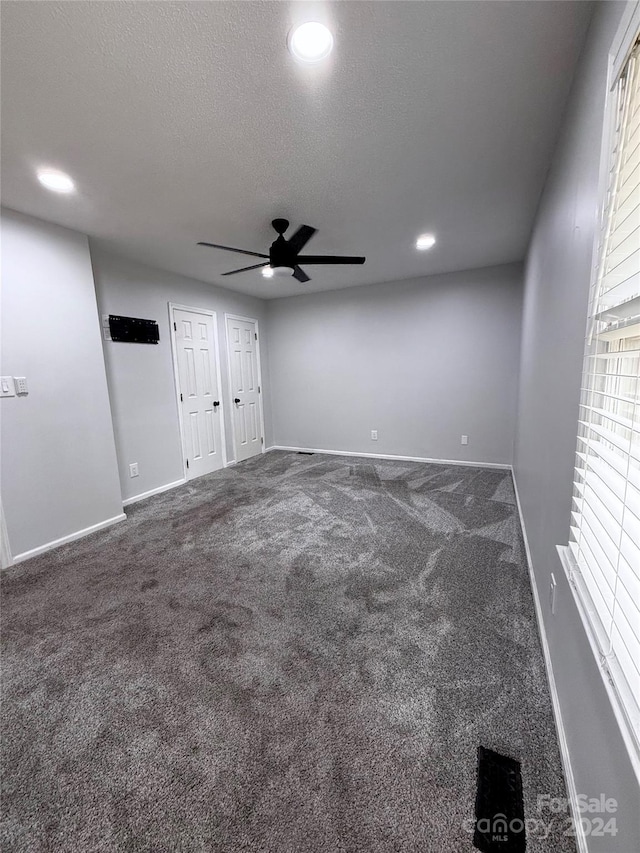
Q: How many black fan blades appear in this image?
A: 5